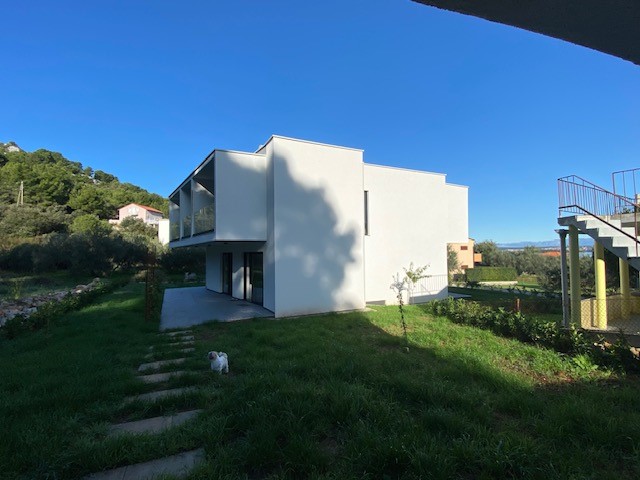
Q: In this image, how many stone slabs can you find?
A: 9